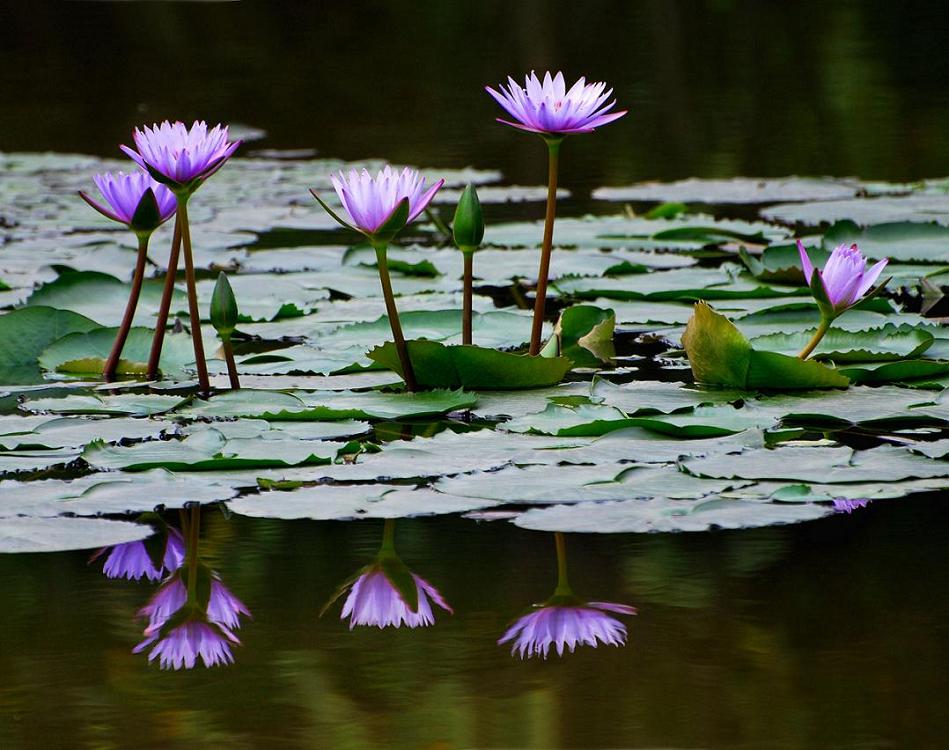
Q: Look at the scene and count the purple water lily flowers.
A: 5